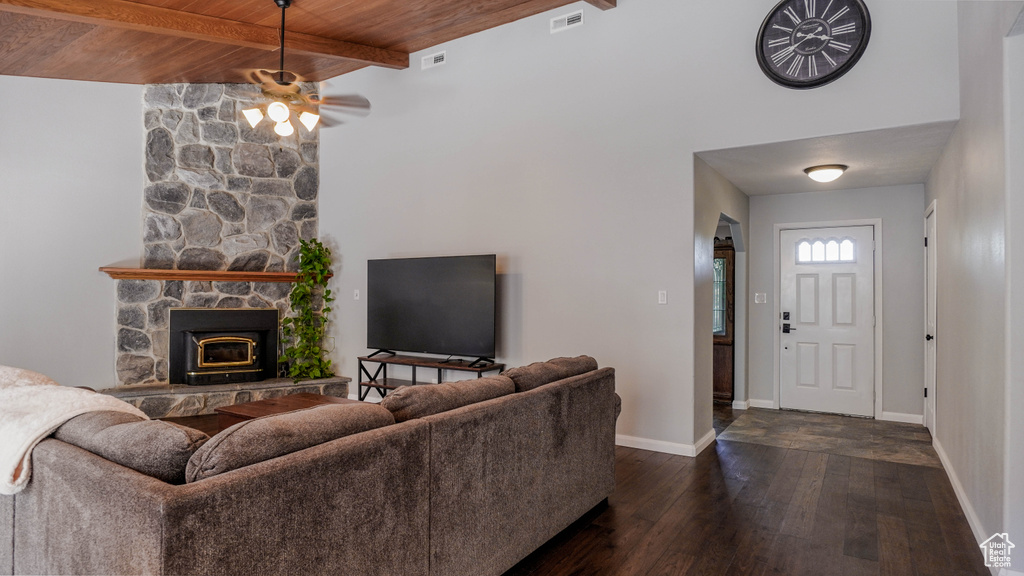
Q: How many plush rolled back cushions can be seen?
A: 4